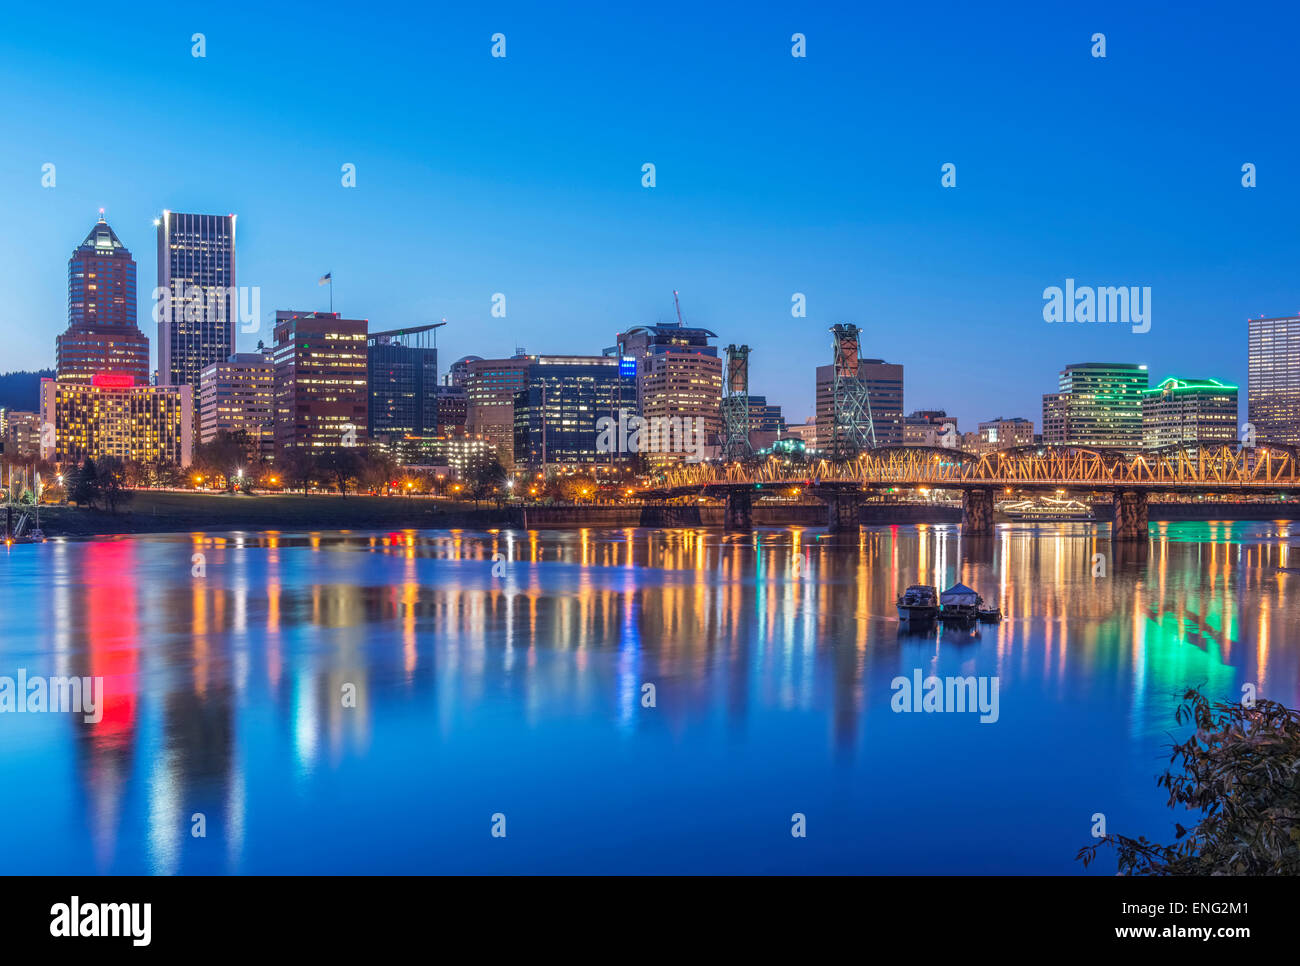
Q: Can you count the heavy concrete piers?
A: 4